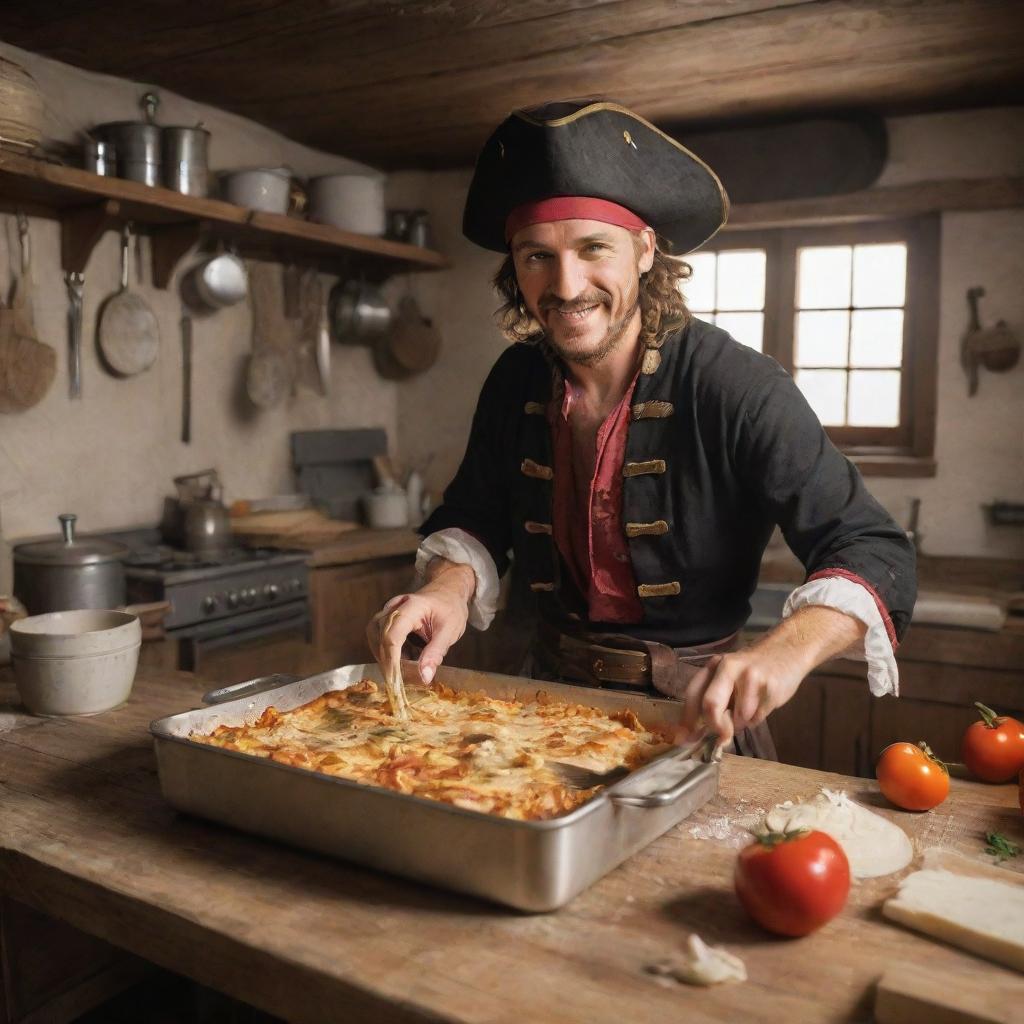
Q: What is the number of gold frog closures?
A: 8